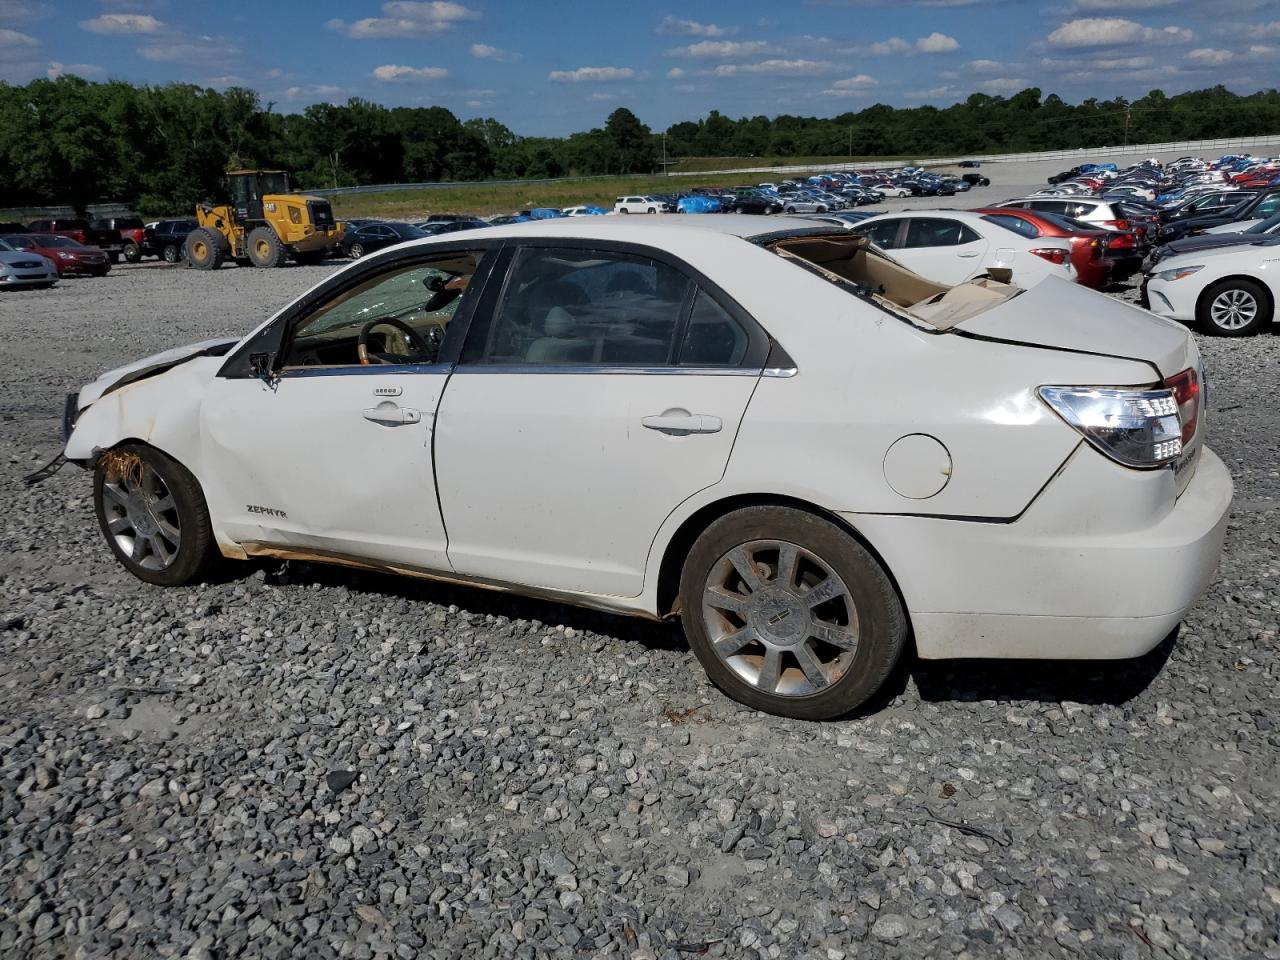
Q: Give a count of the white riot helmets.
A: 0